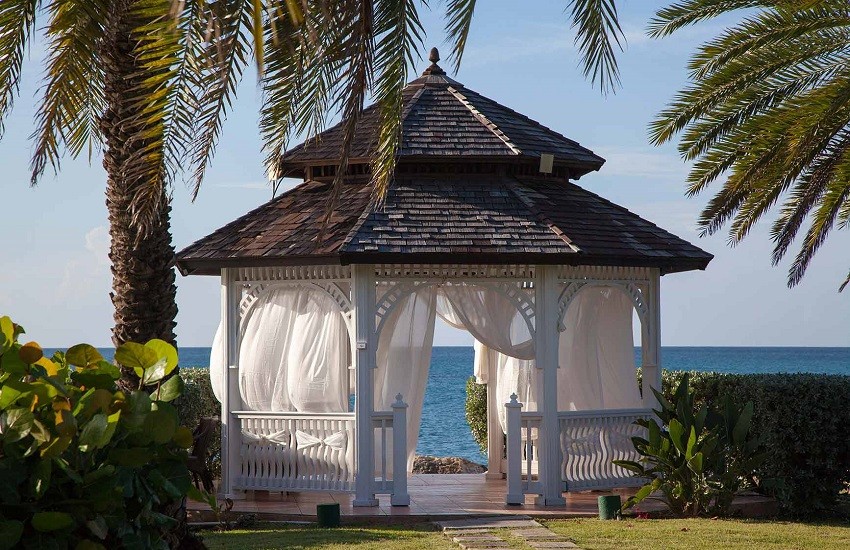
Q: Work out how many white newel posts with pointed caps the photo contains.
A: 2